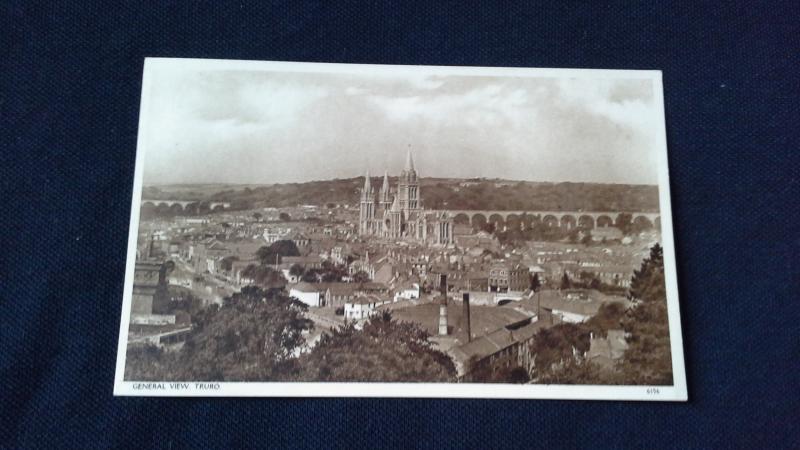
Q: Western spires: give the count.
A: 2